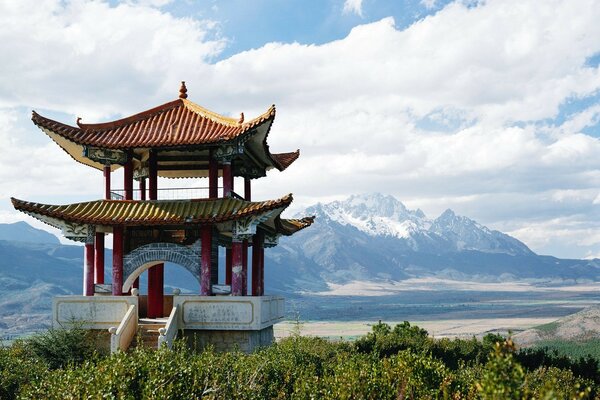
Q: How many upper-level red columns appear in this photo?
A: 7